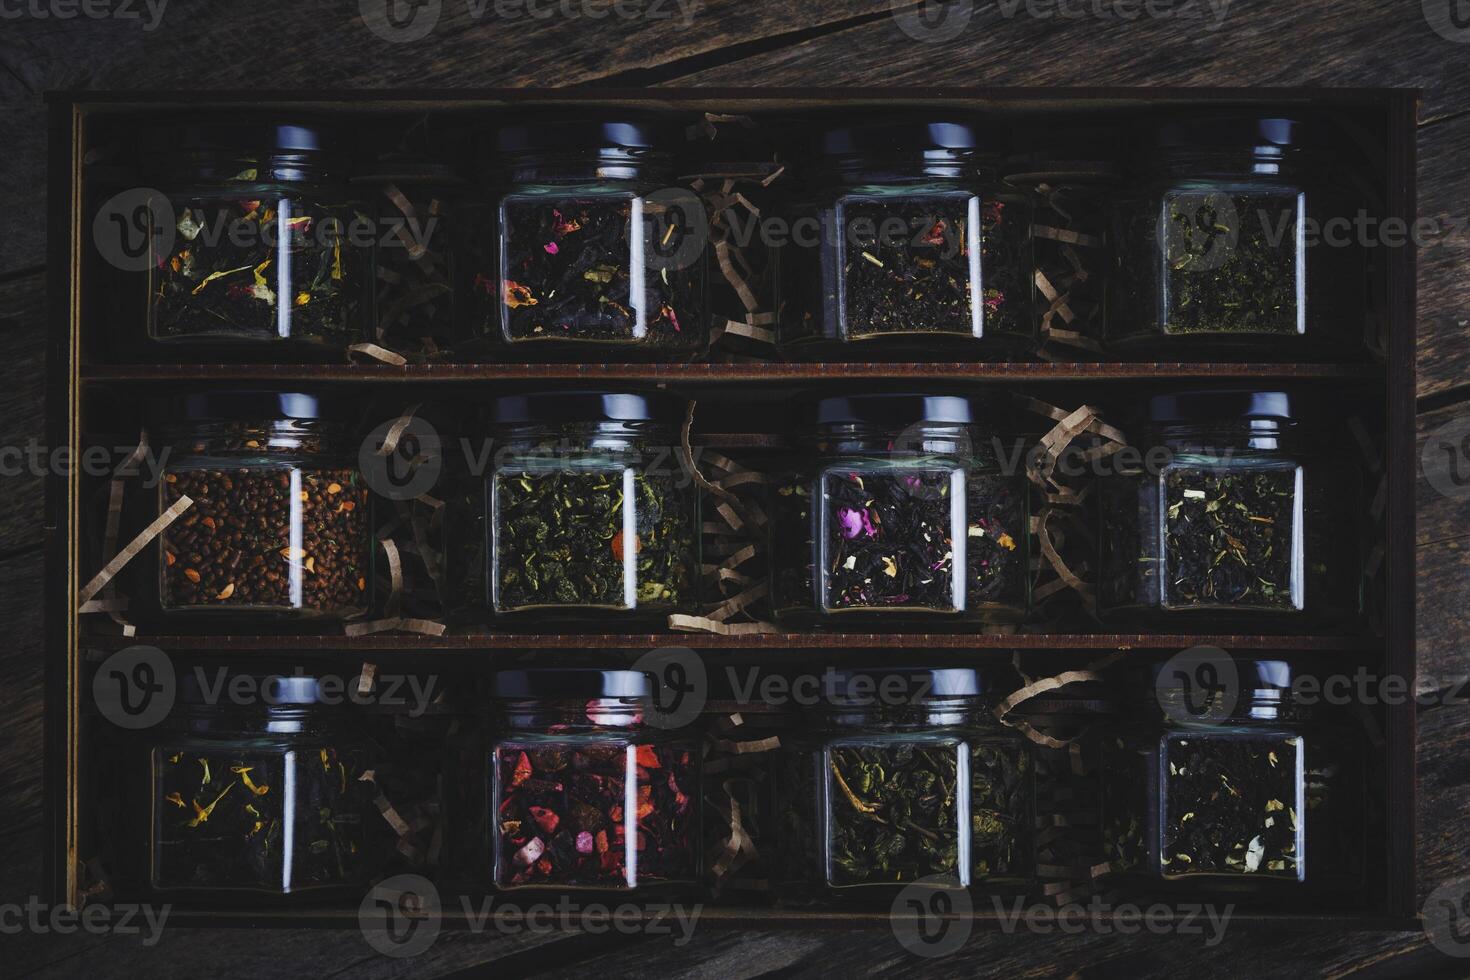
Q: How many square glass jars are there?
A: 12